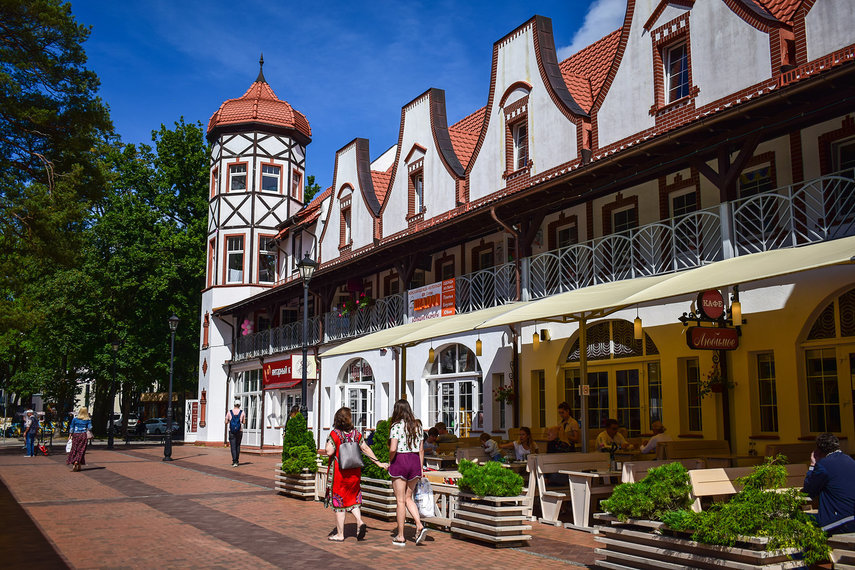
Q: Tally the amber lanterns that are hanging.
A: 5